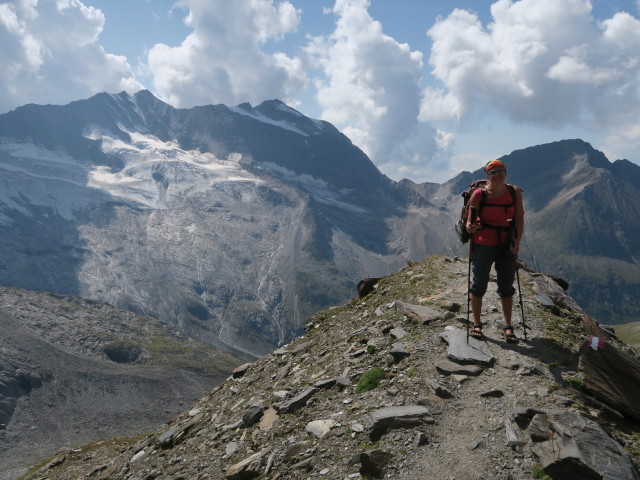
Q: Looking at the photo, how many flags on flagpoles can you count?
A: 0